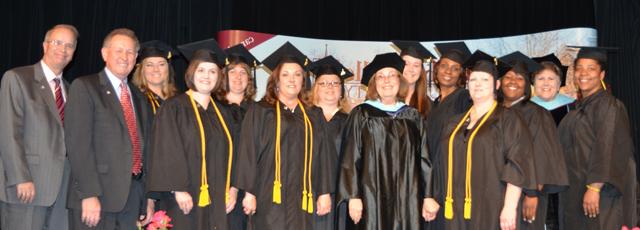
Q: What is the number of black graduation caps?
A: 12